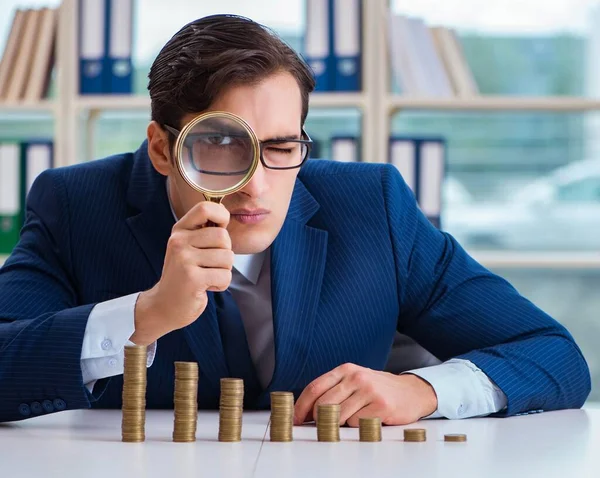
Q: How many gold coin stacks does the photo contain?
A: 8